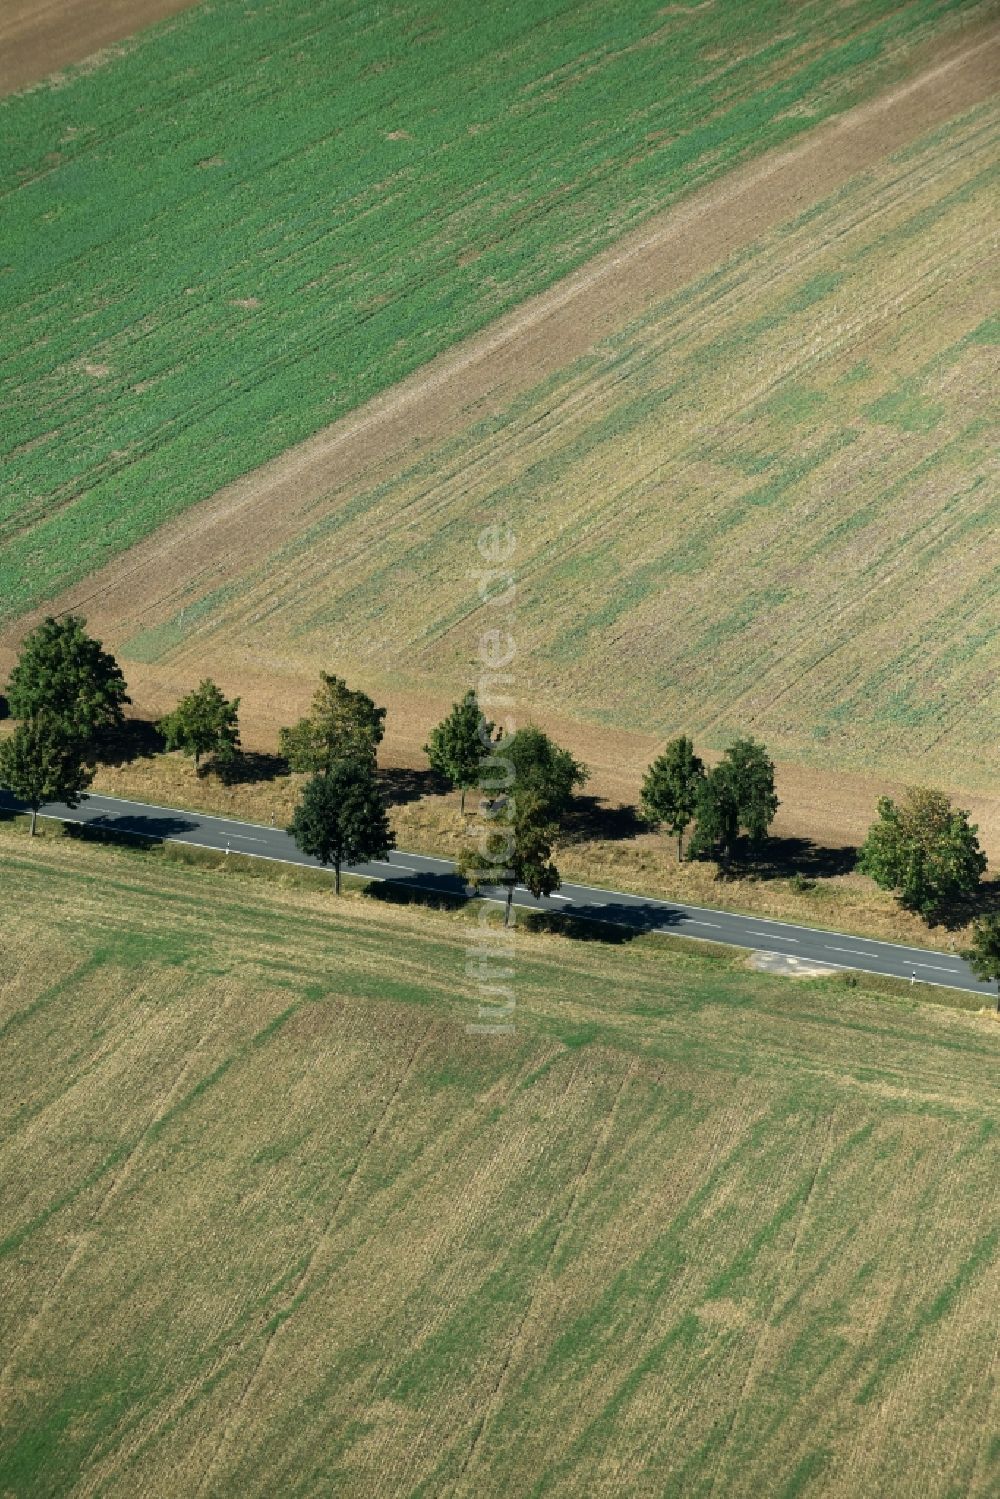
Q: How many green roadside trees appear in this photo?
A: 12